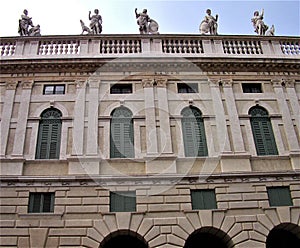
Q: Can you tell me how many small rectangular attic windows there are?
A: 4